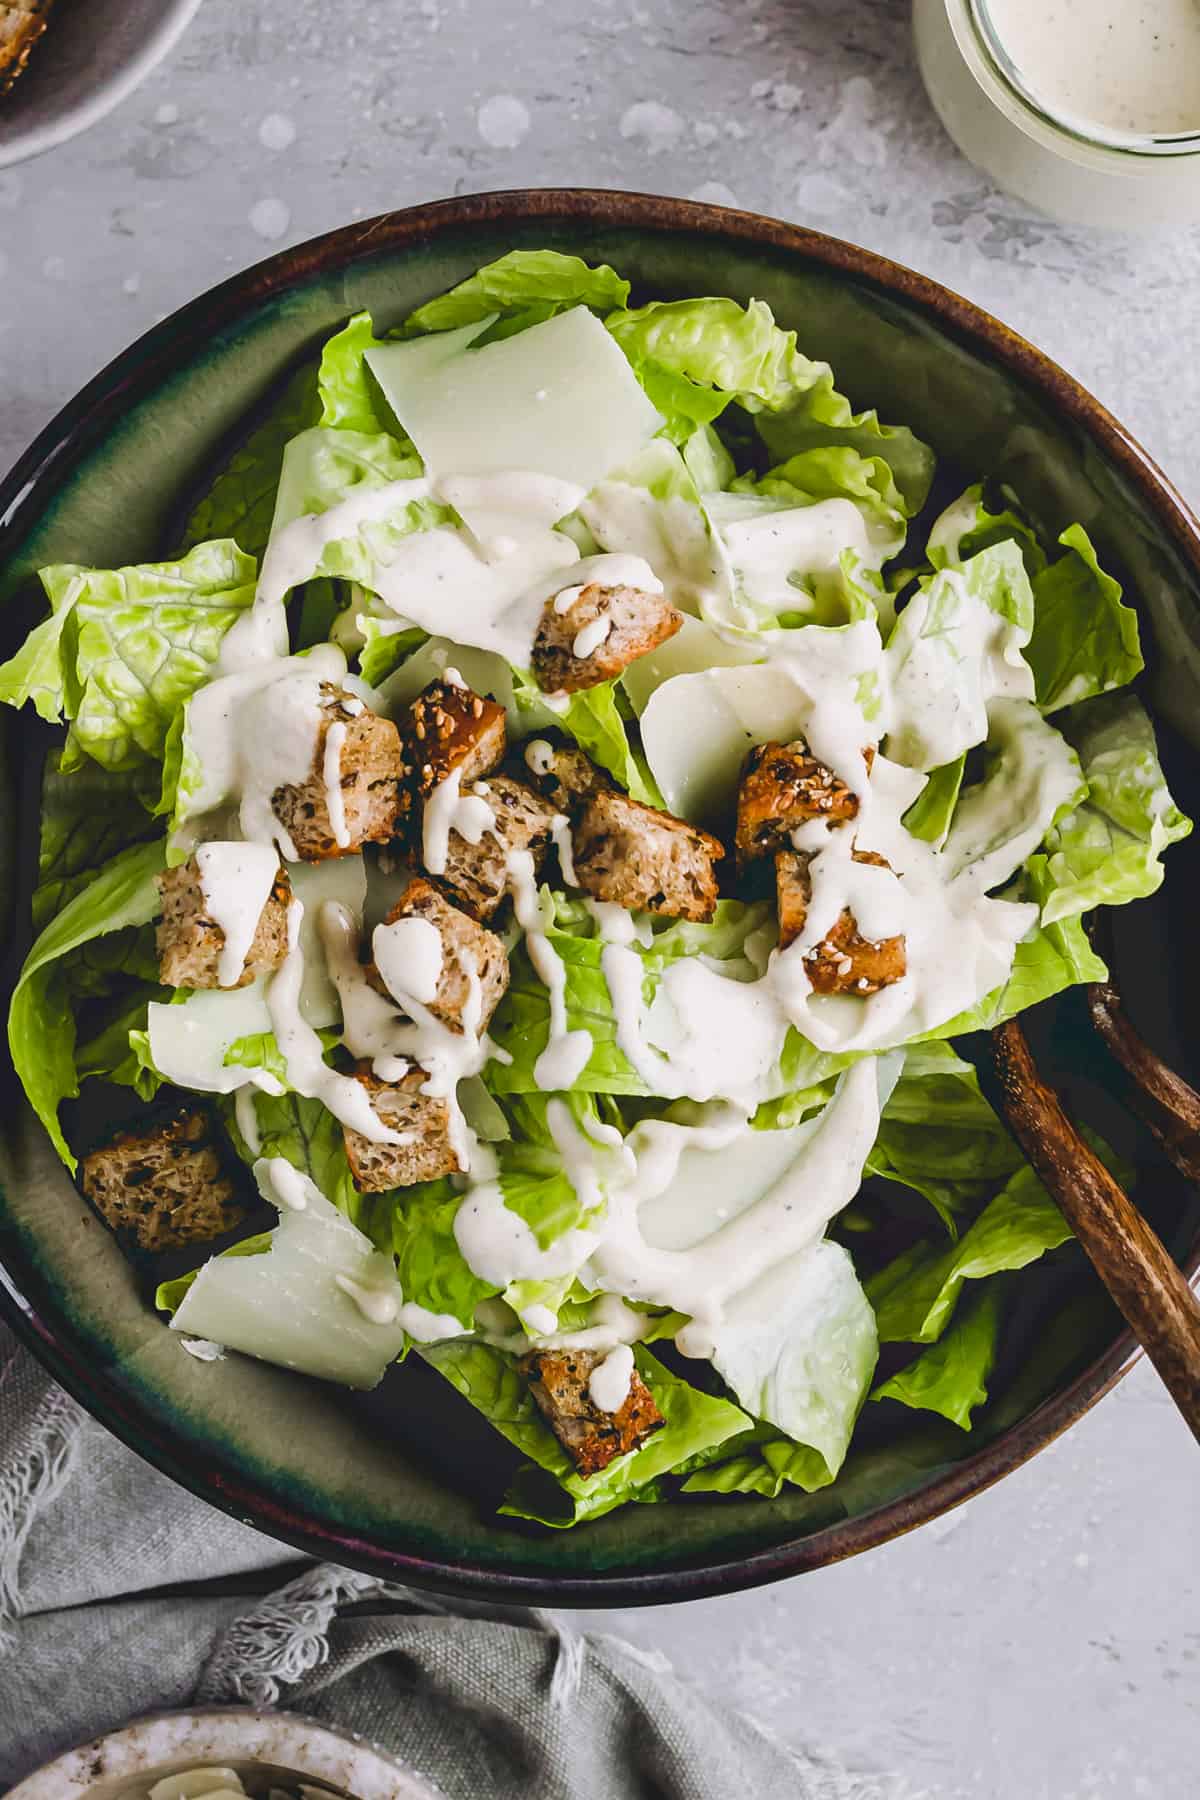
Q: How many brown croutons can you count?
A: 13